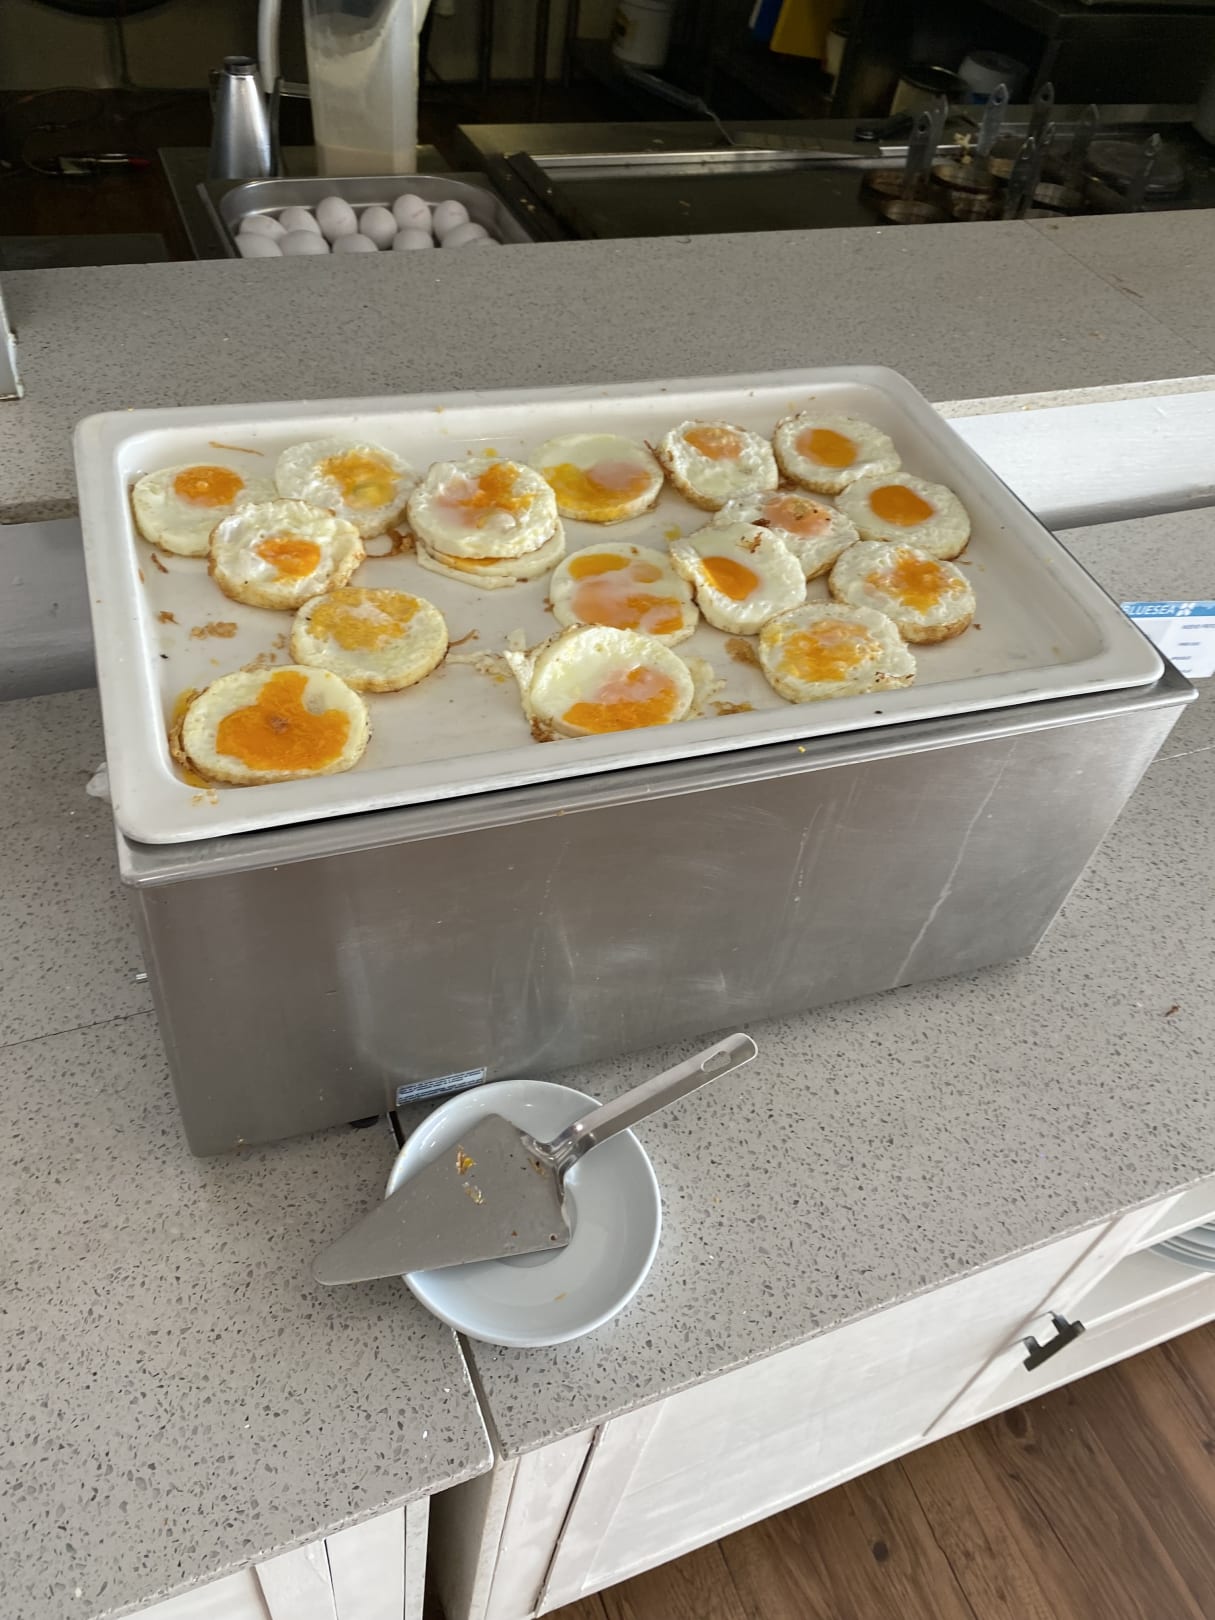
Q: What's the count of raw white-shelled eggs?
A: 12